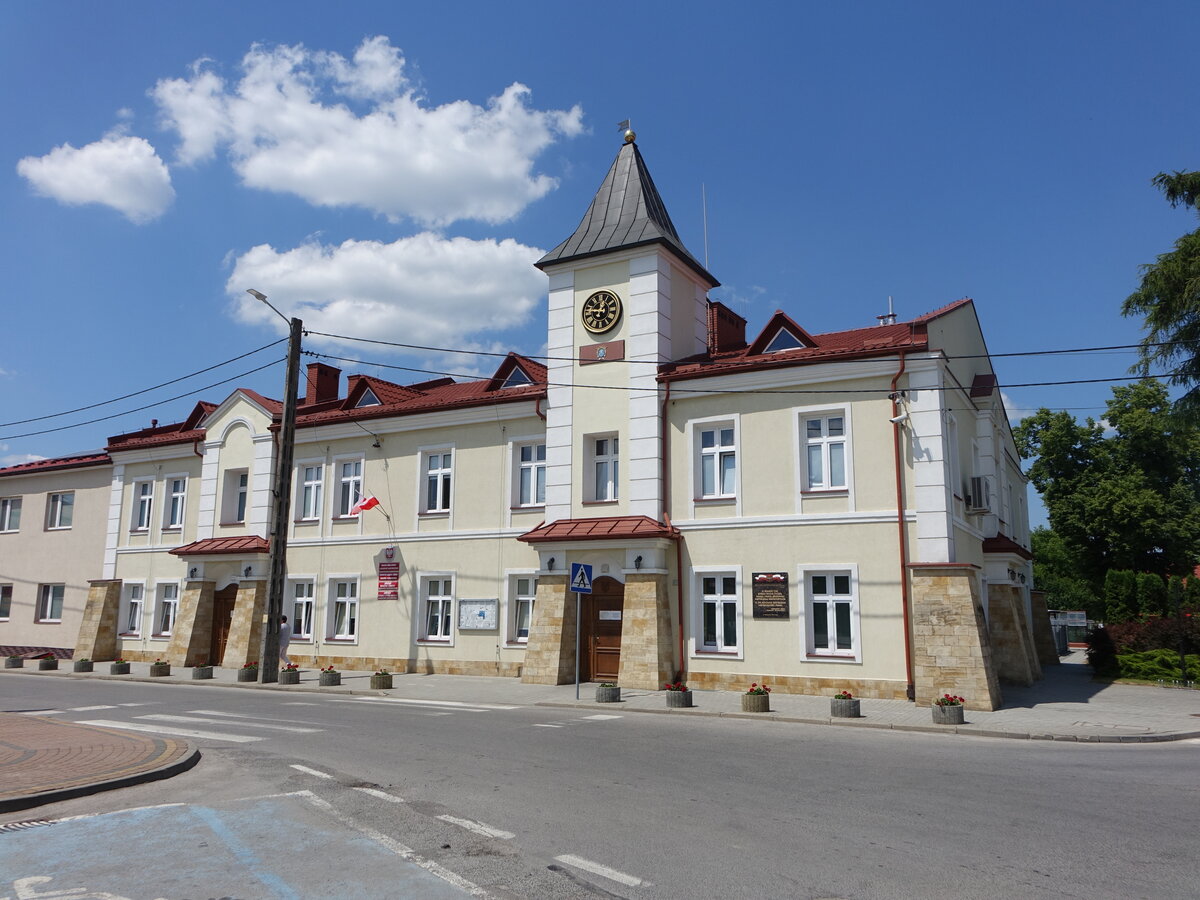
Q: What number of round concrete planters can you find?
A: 15